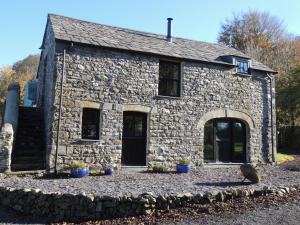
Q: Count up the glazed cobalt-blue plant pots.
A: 3